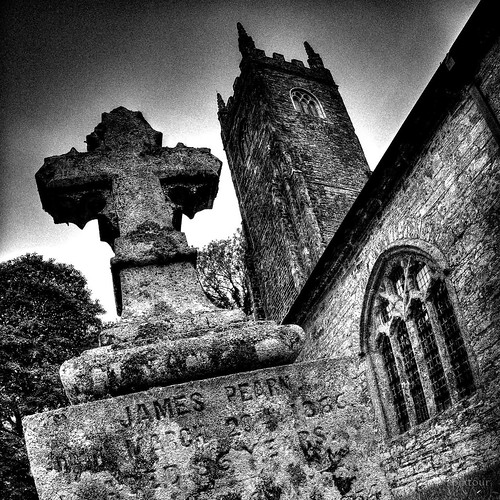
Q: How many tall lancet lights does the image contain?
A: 4